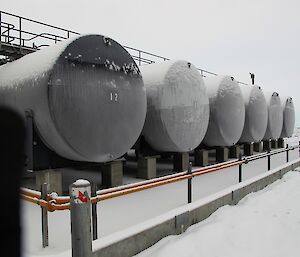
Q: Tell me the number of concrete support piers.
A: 12